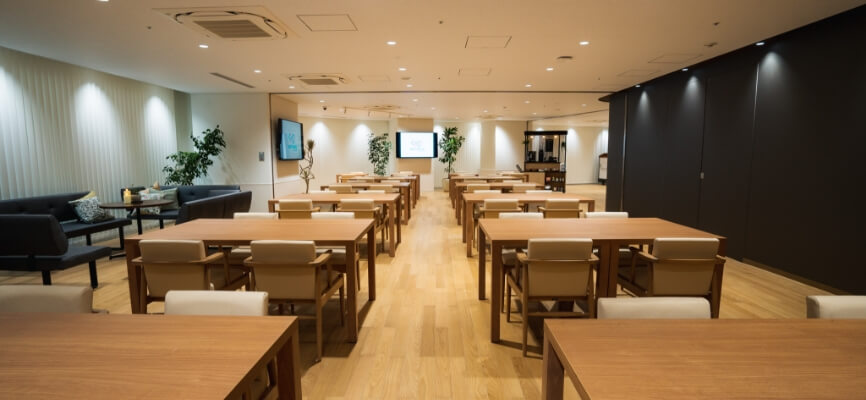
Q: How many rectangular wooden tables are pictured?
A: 12